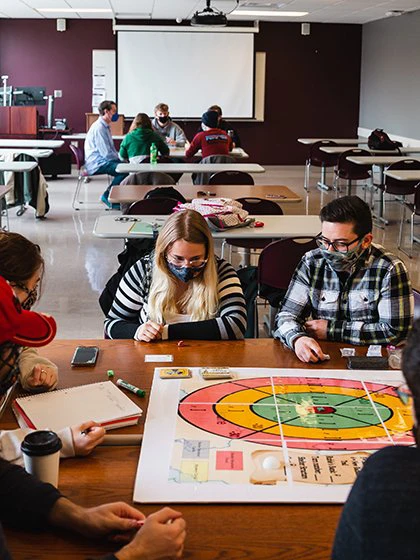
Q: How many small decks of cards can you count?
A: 2